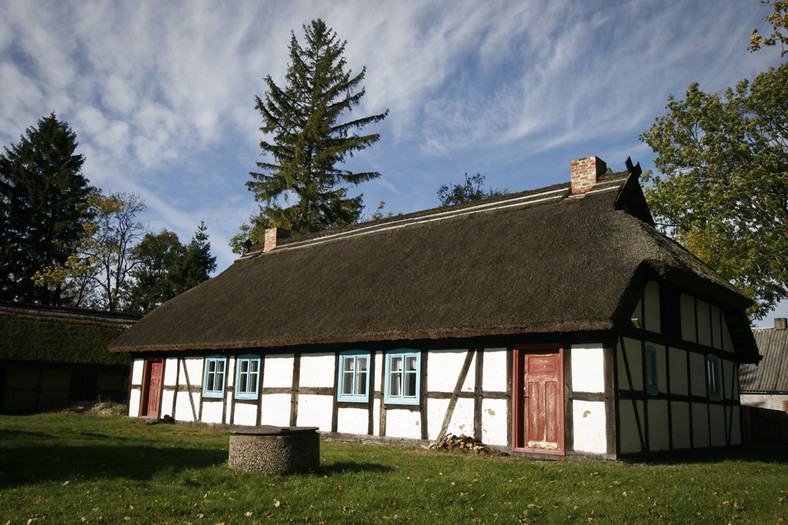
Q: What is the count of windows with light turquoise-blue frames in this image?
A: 6